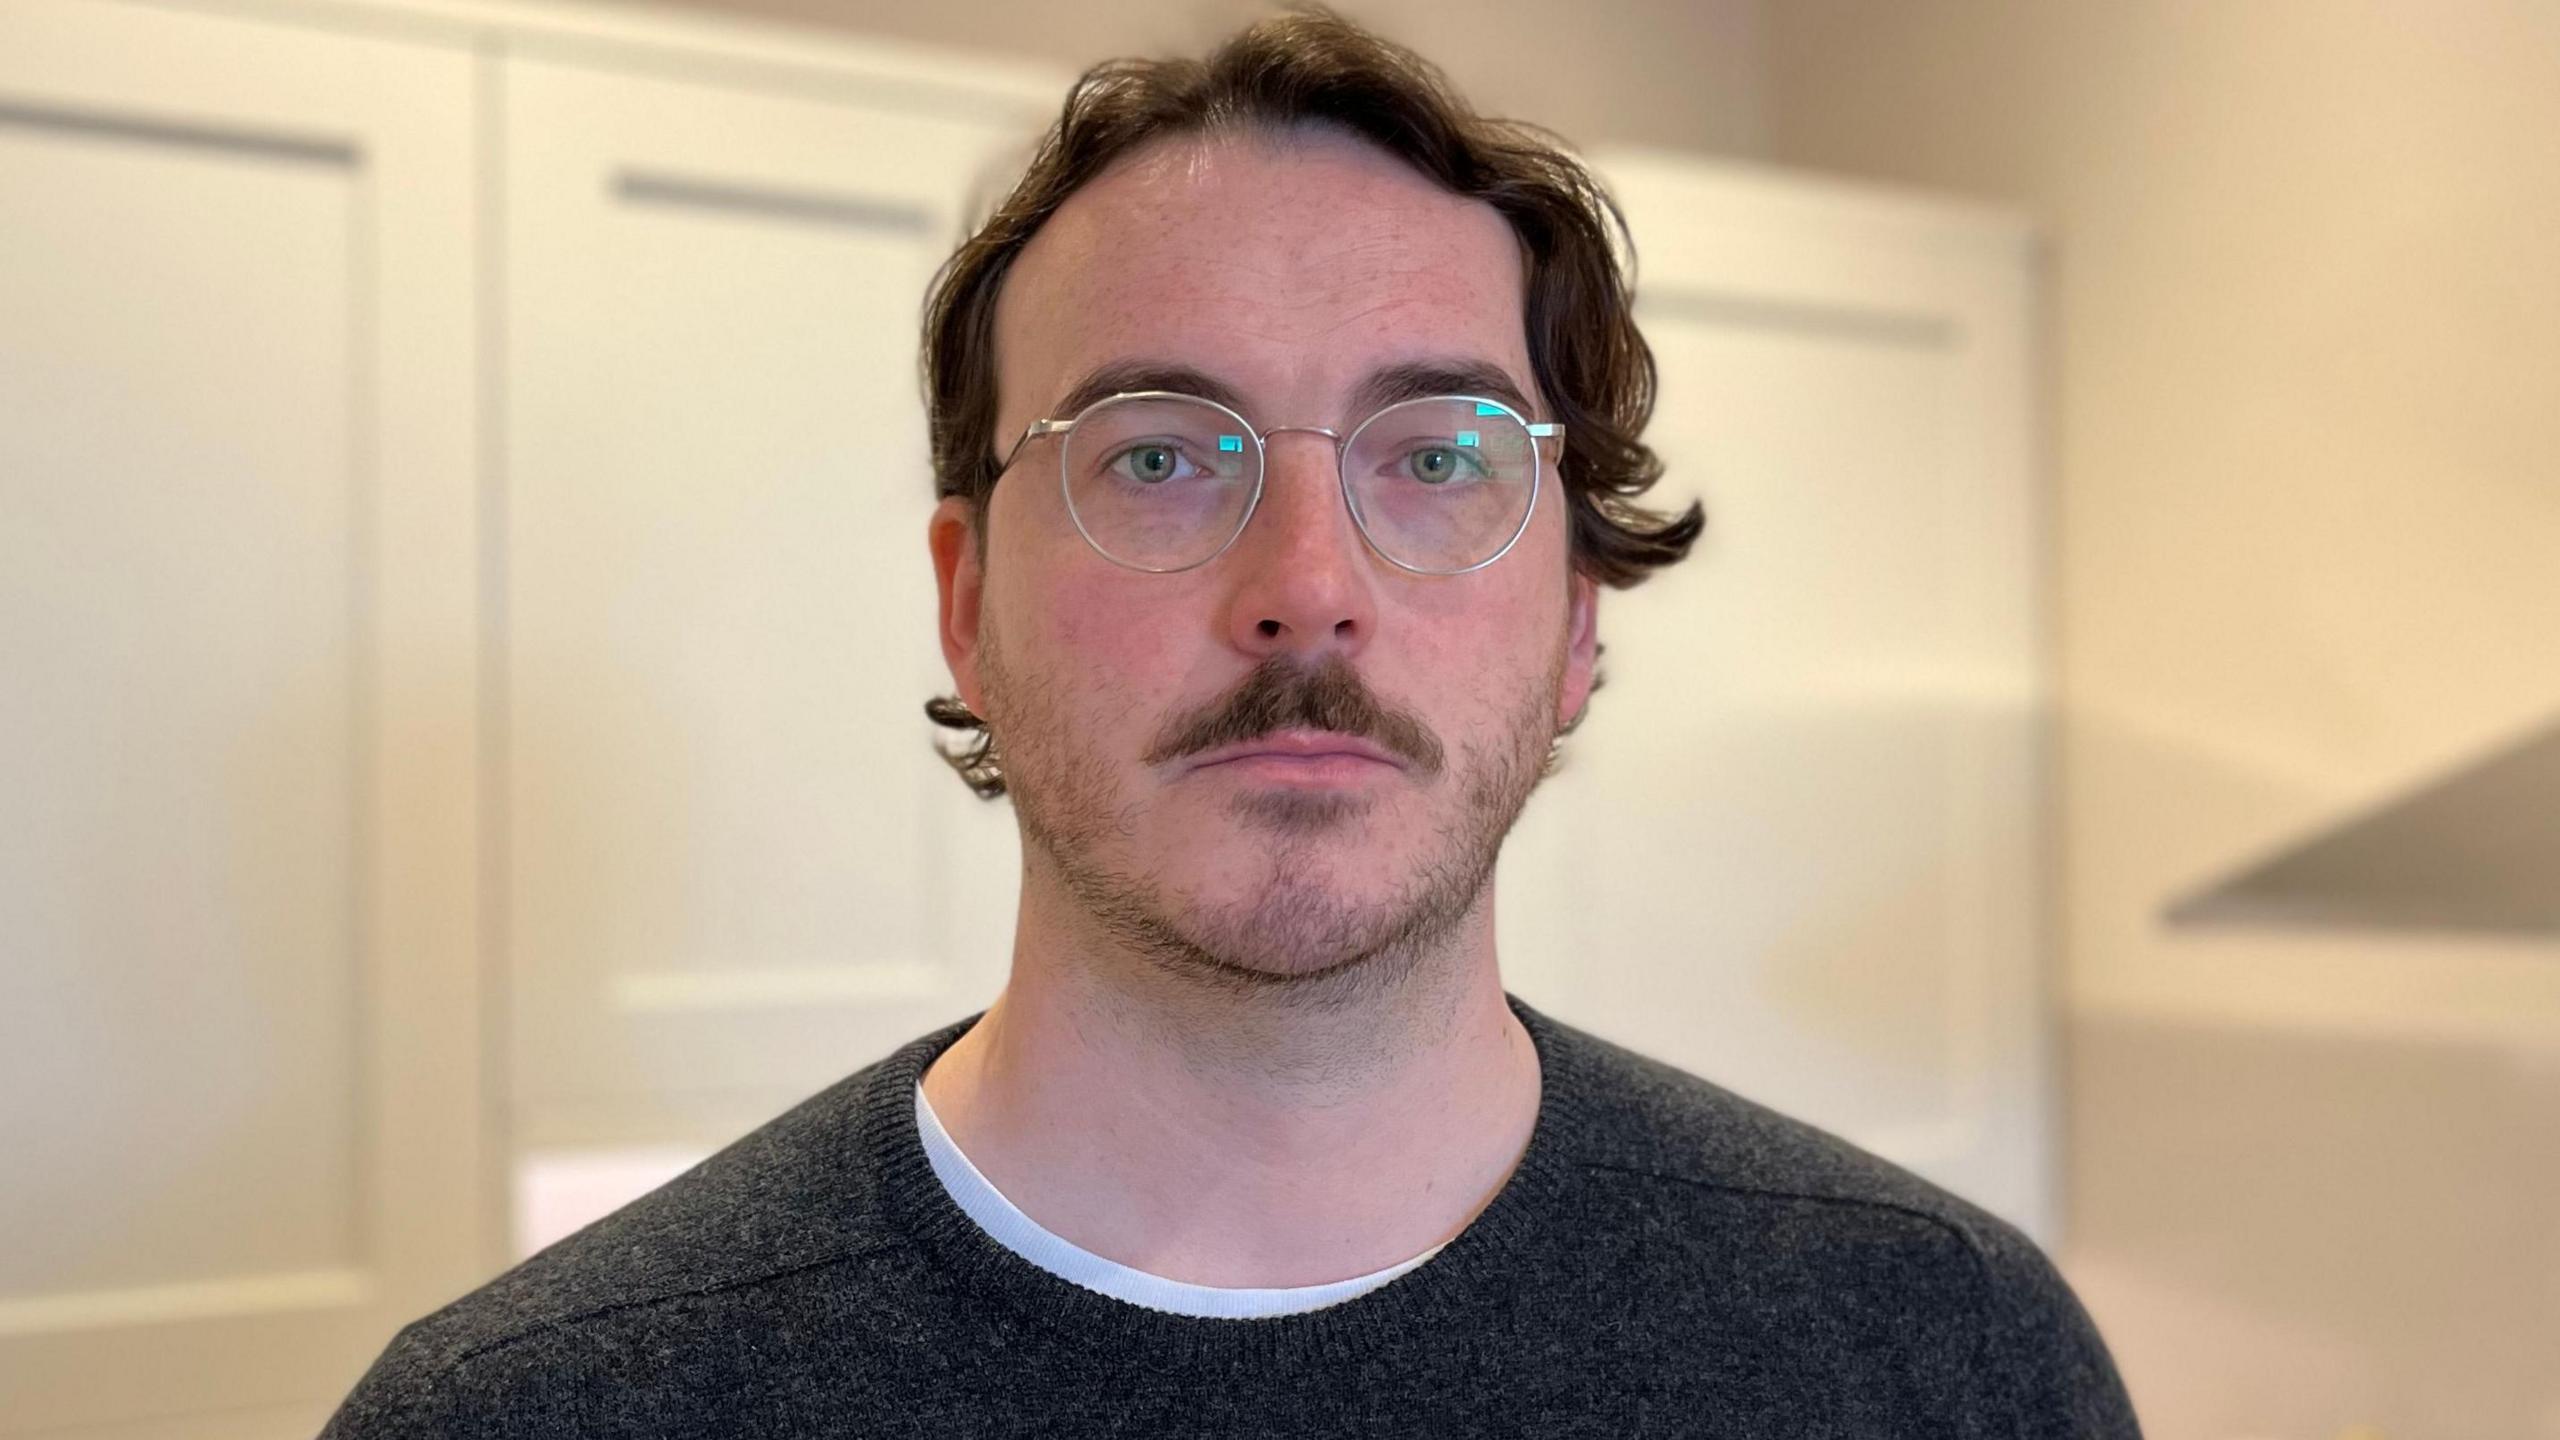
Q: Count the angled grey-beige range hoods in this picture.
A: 1